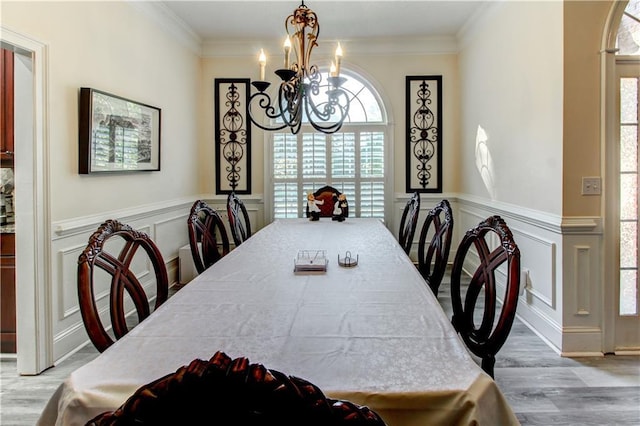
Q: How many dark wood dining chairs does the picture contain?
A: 8